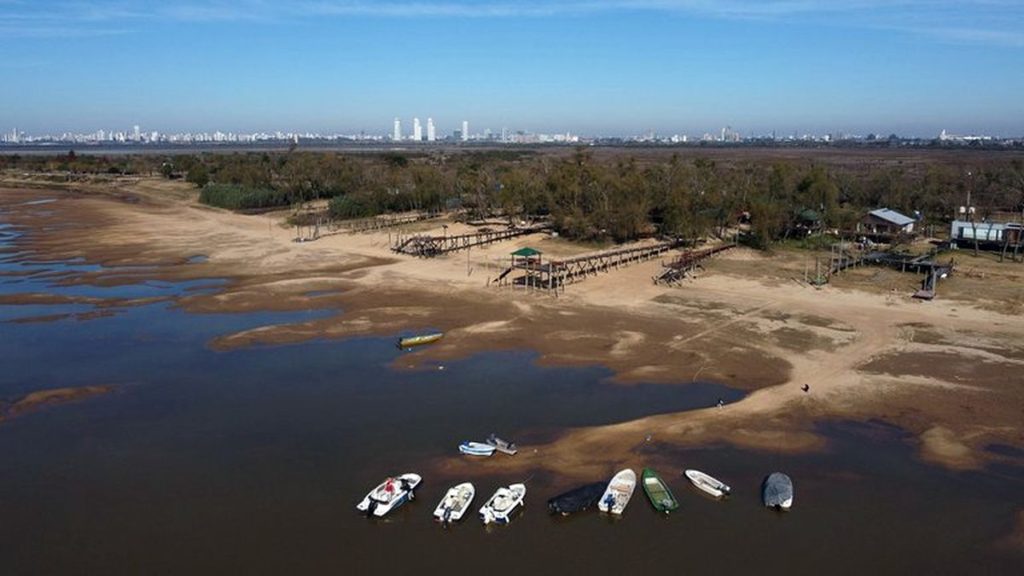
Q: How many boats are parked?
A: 11